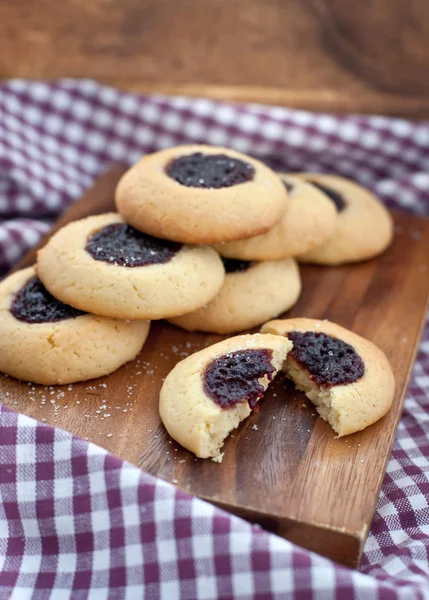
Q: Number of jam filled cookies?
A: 7